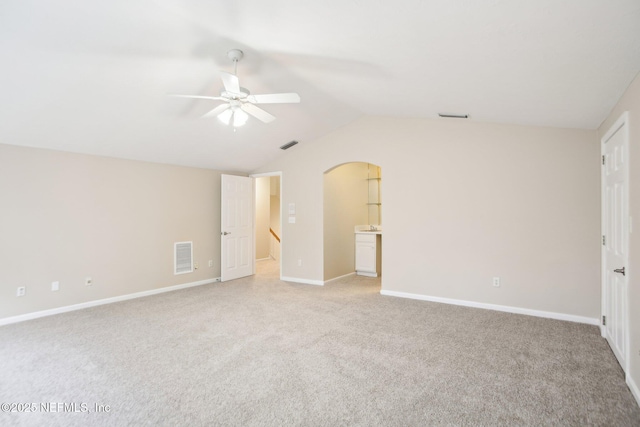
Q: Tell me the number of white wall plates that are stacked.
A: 2